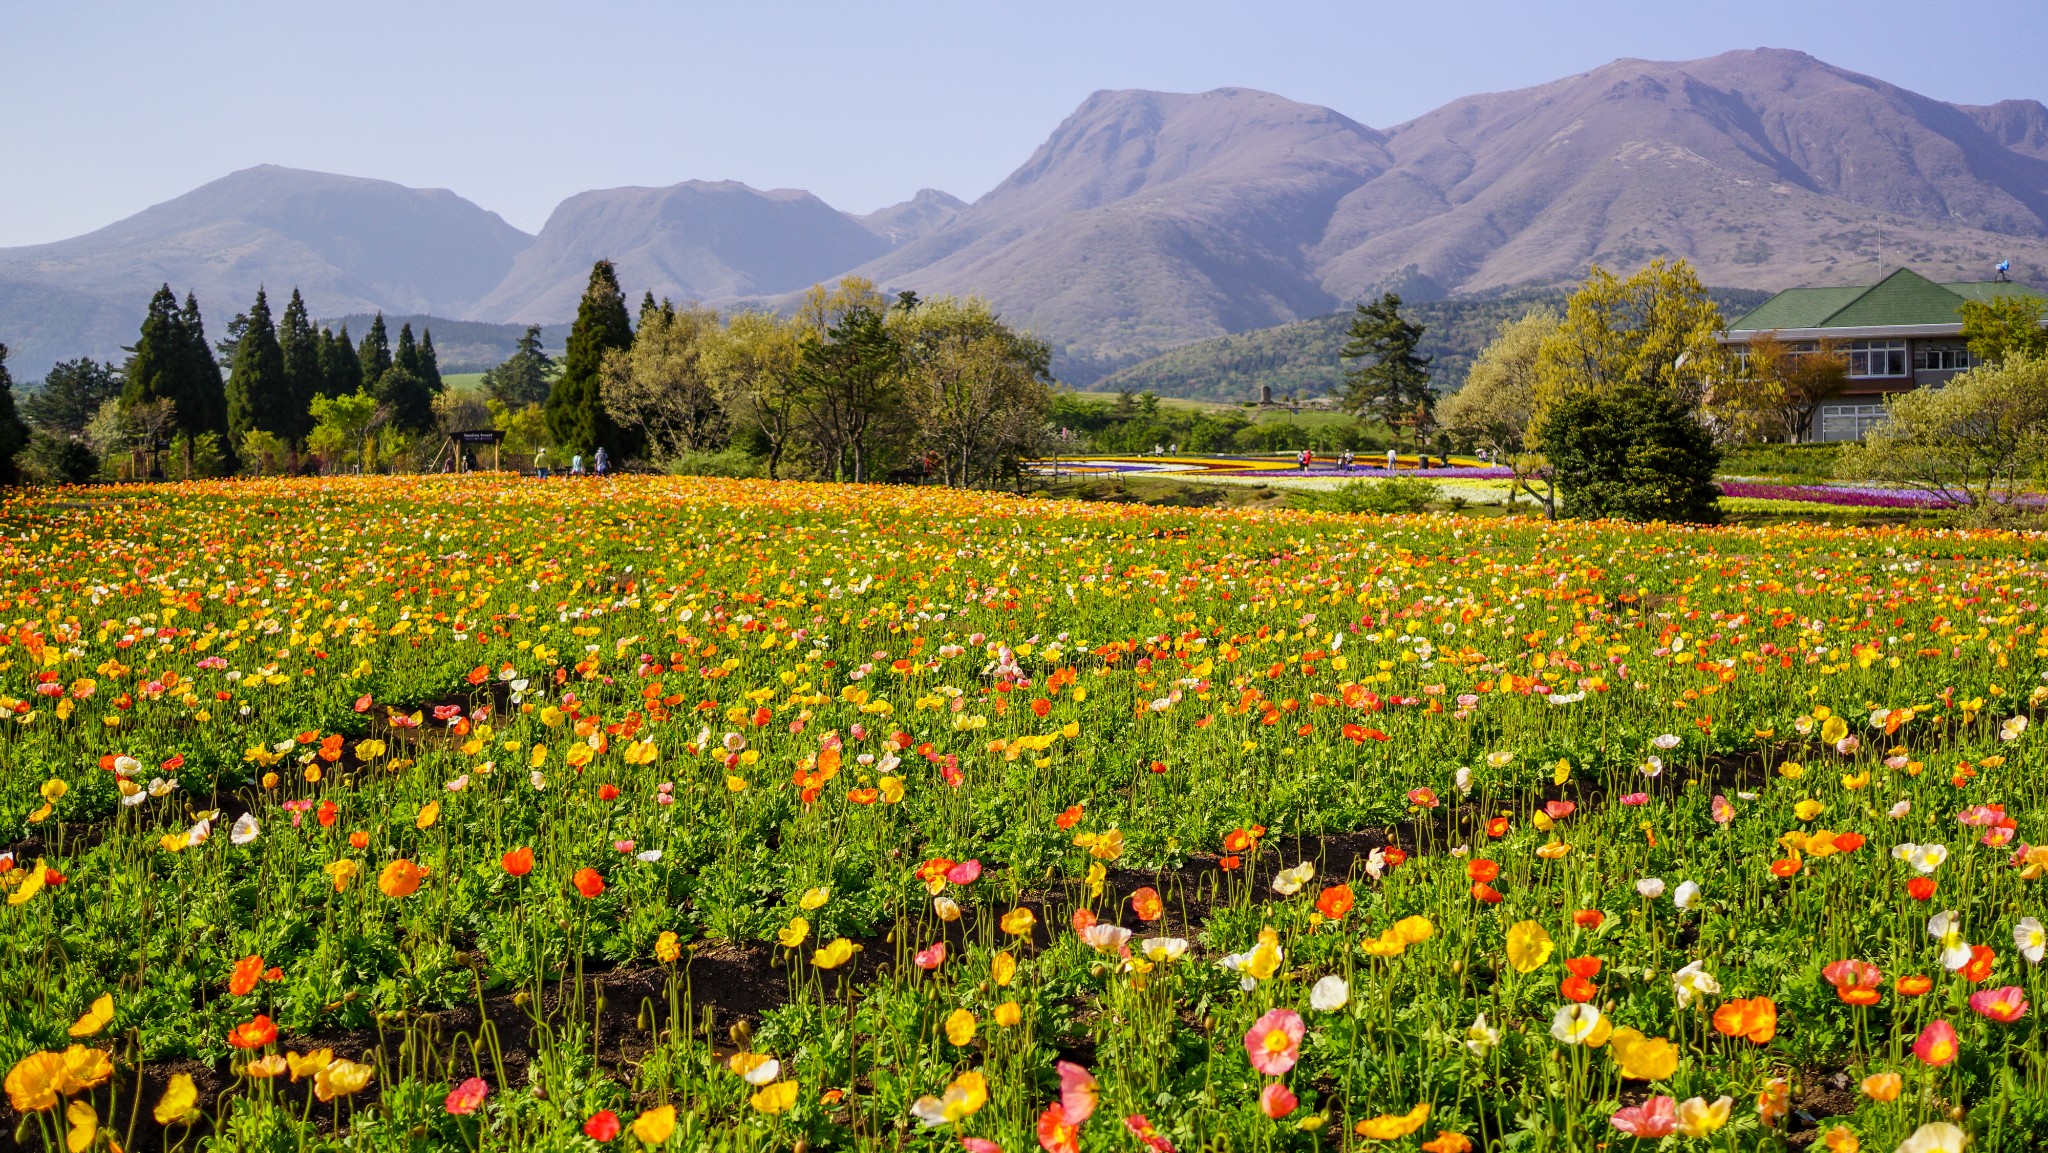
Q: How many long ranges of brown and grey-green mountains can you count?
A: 1